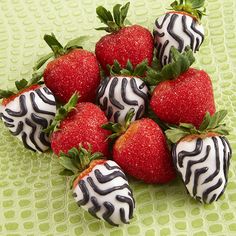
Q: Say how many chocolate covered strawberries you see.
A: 5